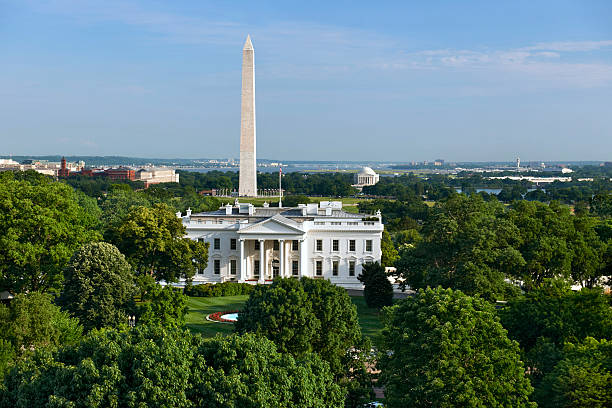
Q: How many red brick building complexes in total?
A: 1